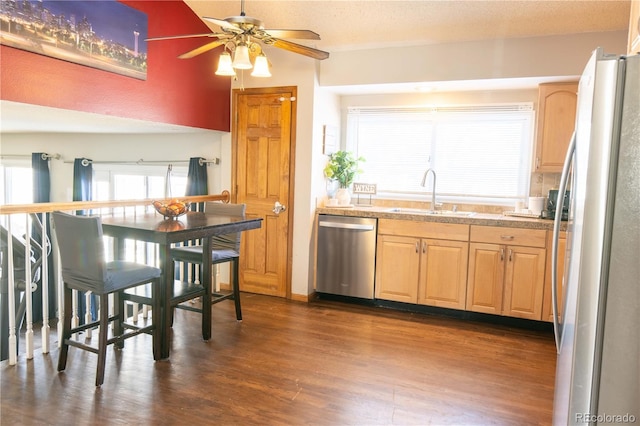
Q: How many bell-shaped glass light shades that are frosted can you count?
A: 3